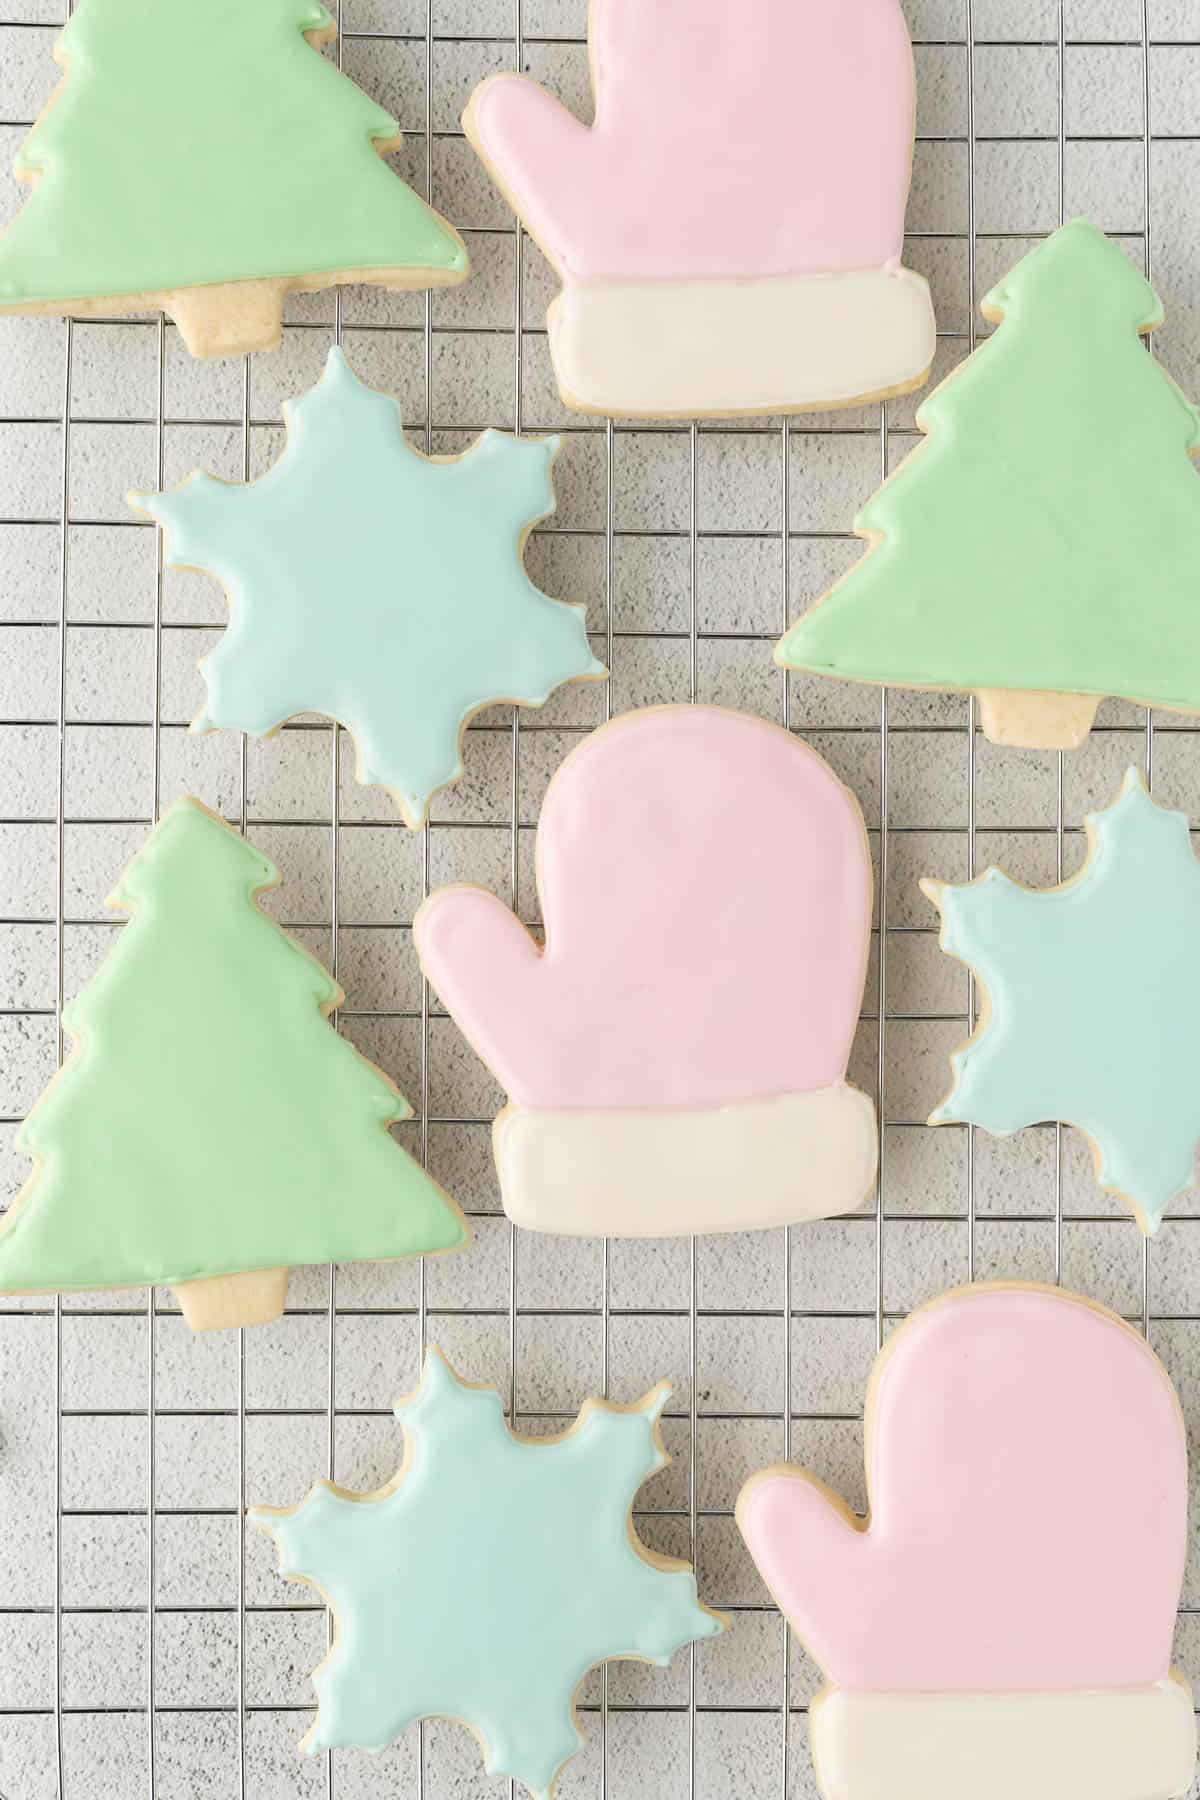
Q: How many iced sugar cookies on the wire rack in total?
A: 9